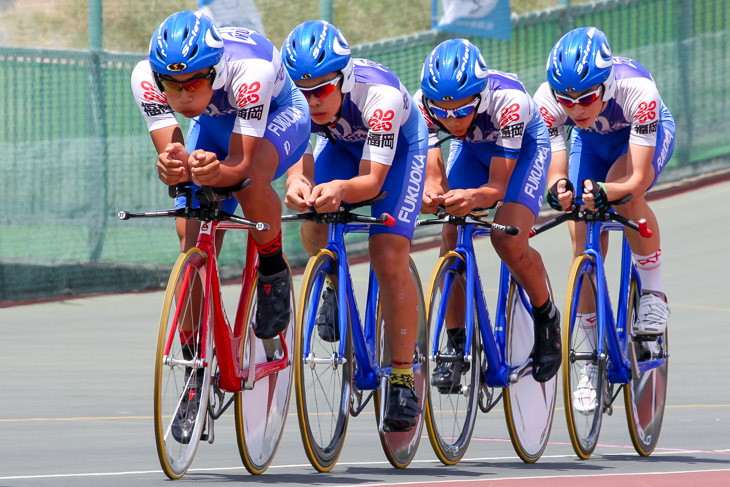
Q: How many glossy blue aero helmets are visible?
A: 4